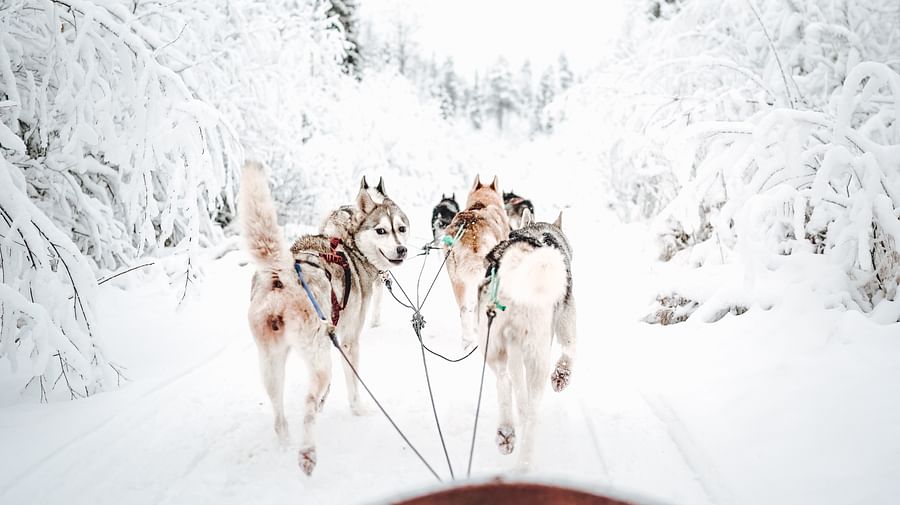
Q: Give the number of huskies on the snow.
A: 6